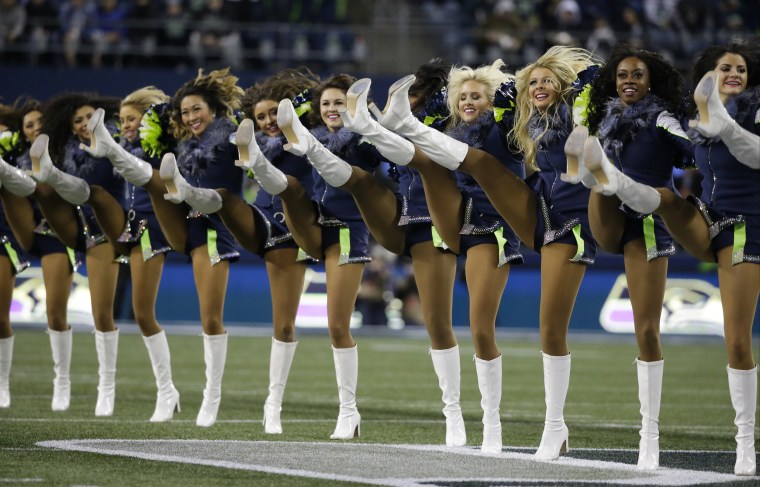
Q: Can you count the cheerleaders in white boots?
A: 12